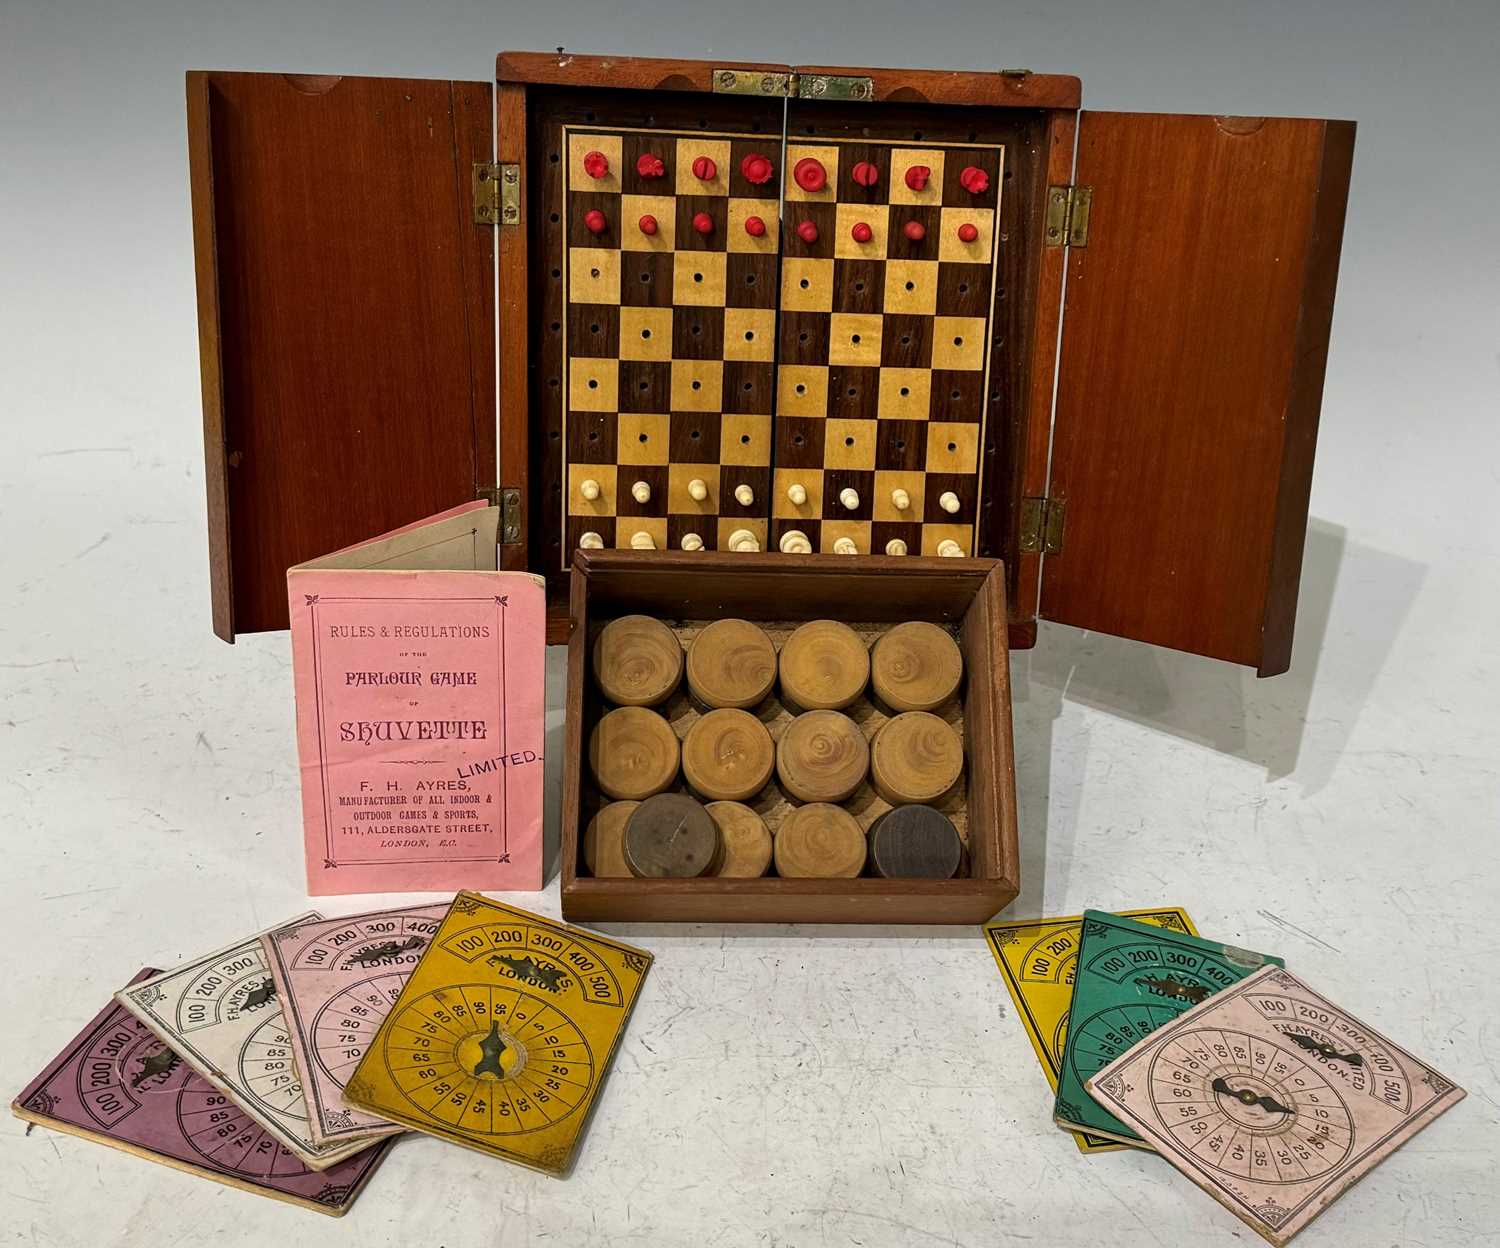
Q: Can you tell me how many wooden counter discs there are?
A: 13